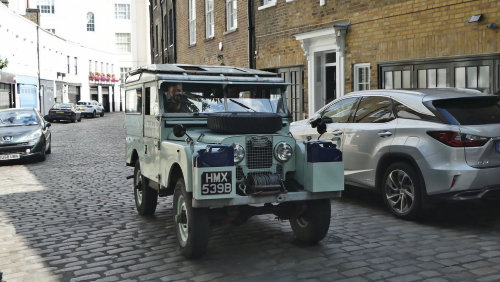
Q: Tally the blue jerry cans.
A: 2